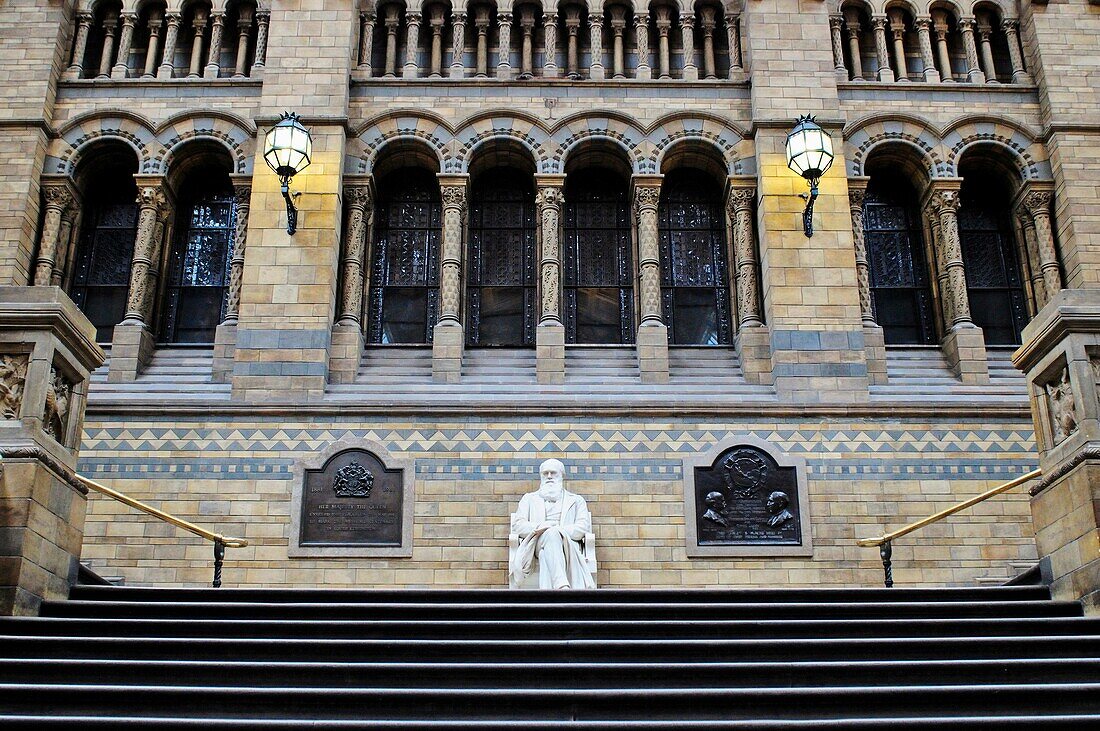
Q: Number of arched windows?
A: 8